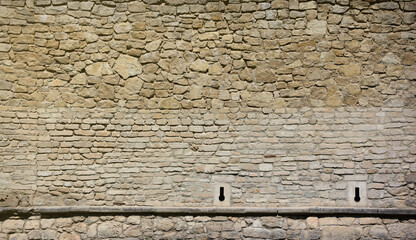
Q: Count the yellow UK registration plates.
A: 0